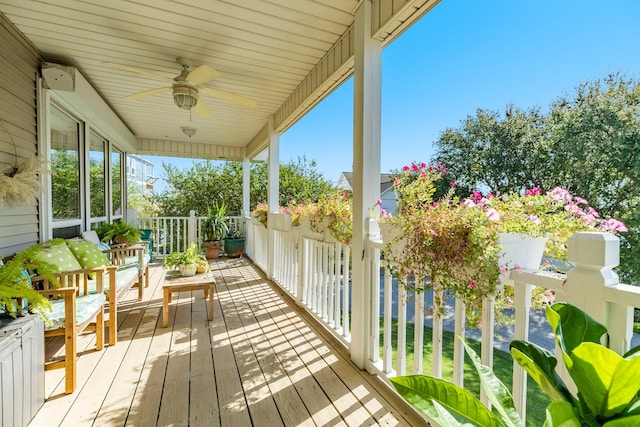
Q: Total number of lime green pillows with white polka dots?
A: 2